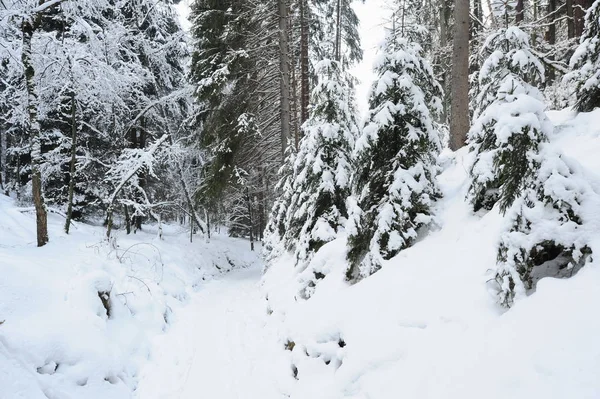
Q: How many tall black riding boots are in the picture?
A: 0